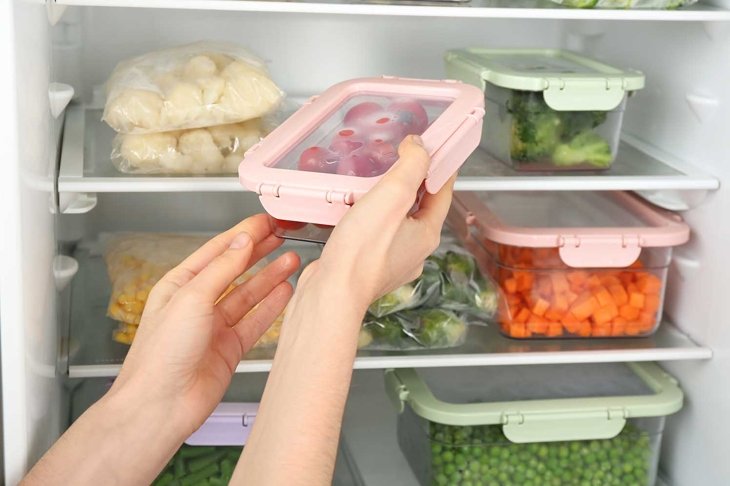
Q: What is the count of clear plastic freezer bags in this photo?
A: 6